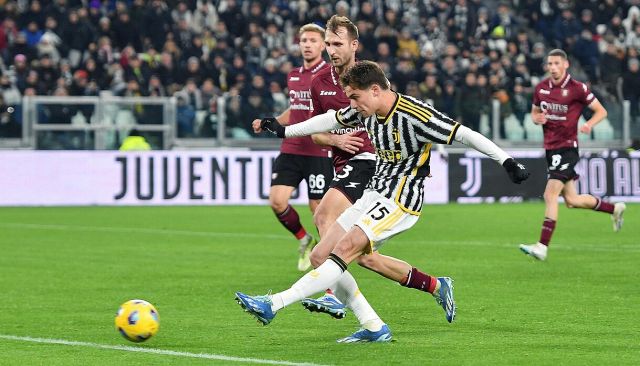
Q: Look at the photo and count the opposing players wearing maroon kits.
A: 3